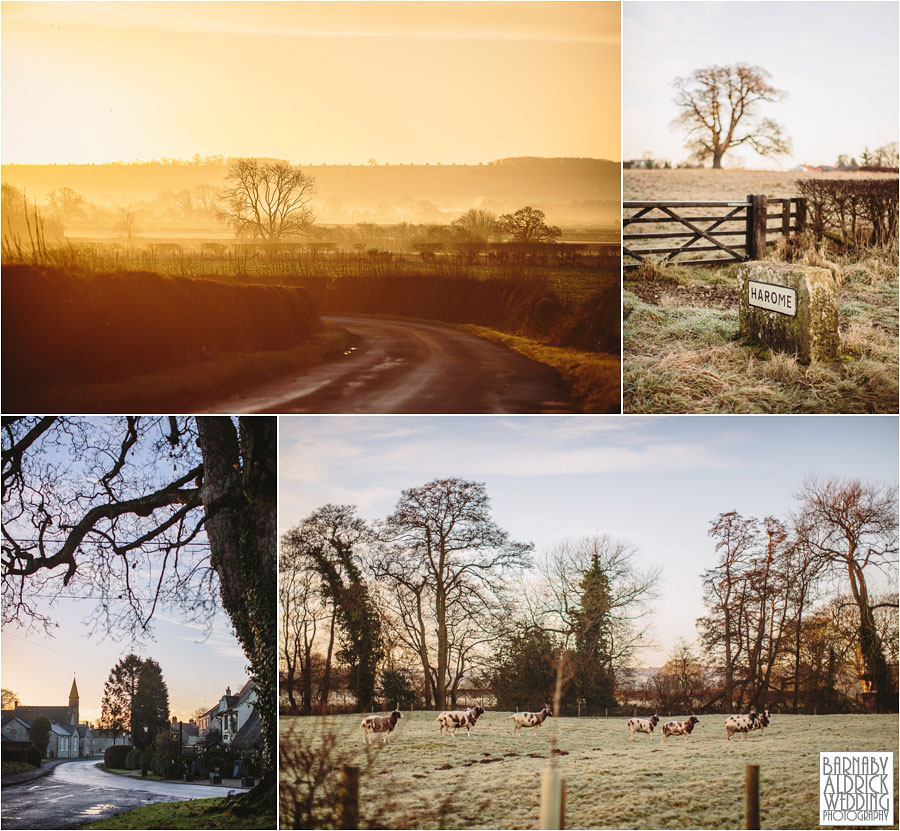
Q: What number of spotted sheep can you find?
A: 7